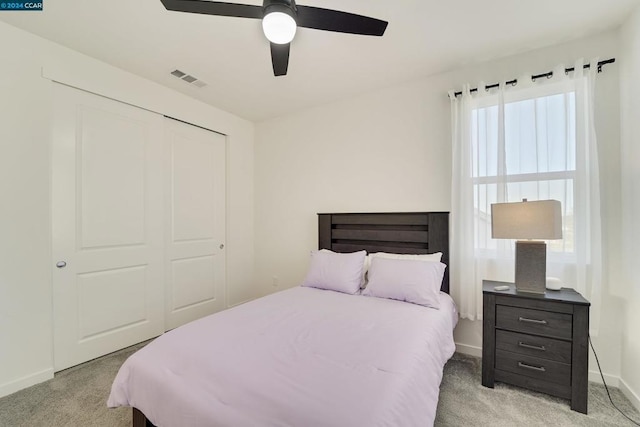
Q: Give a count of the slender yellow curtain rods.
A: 0